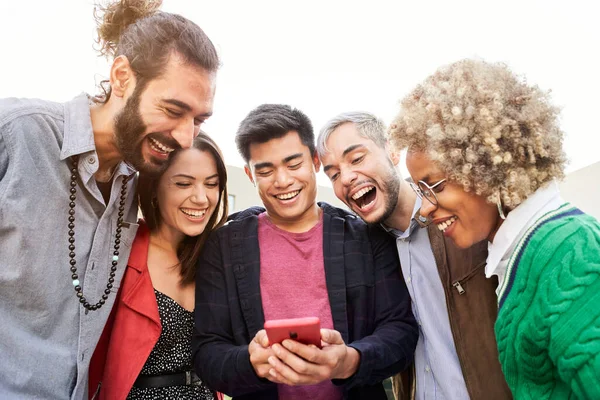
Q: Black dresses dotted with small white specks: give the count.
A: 1